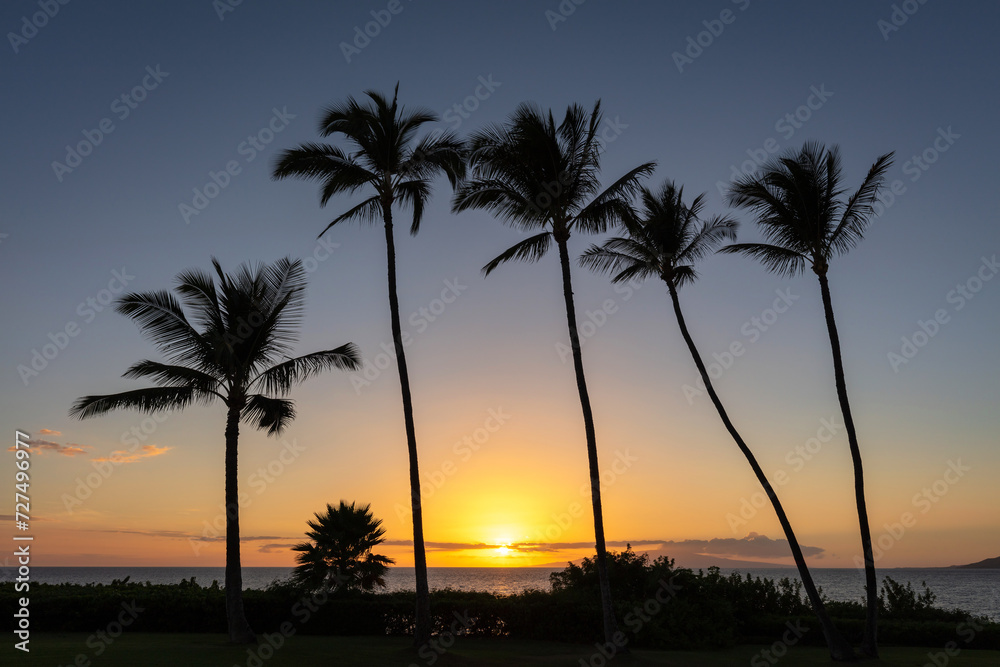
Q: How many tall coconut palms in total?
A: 5